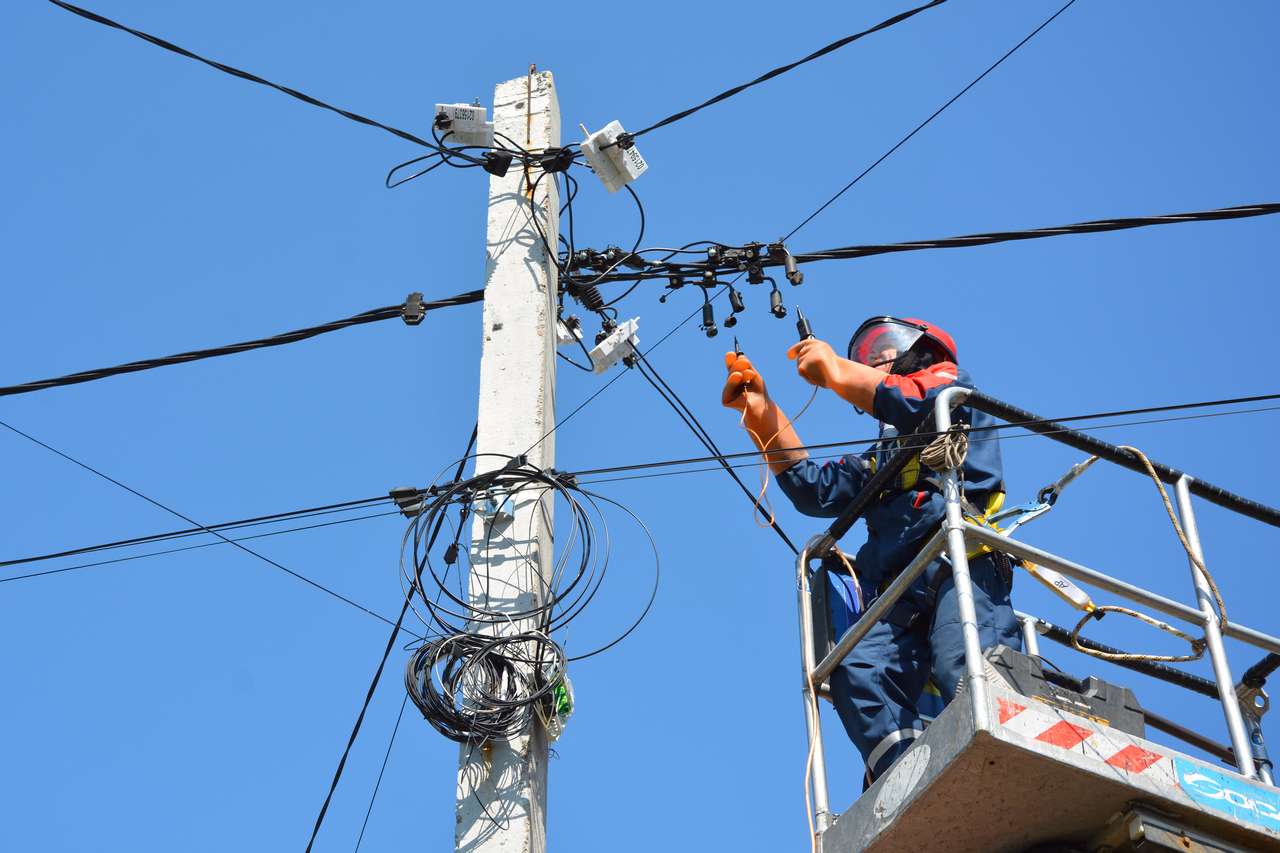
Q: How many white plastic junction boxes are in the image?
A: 4